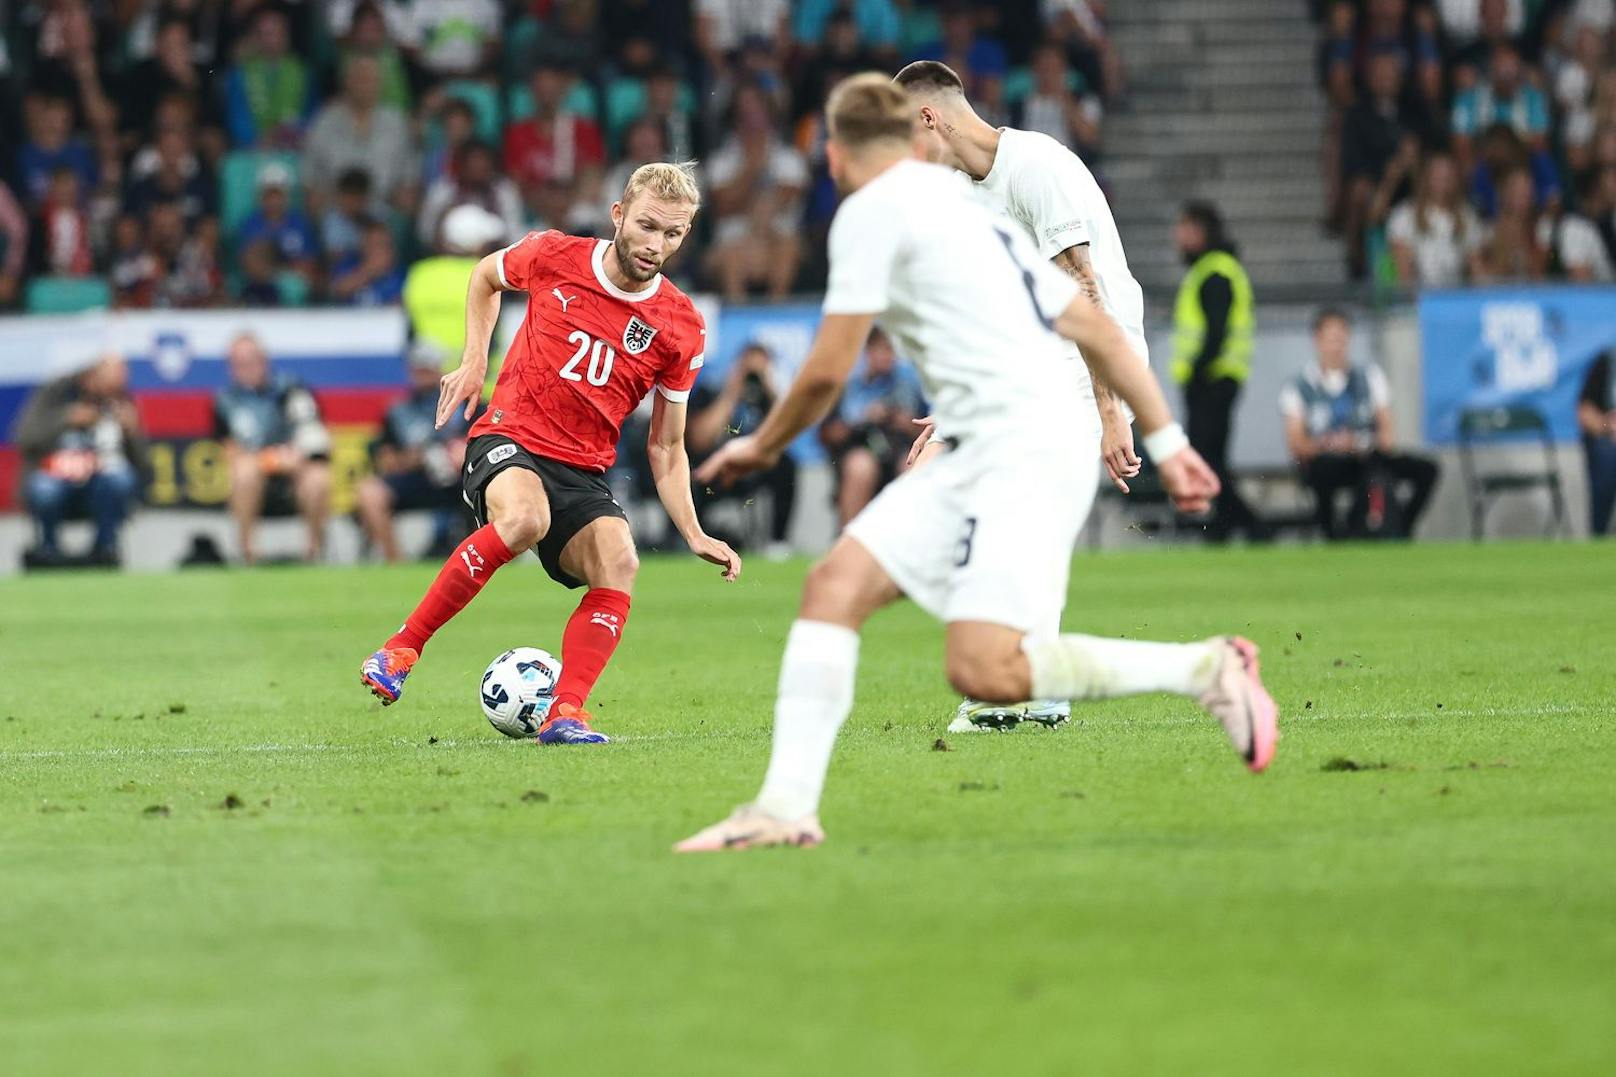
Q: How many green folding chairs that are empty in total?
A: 1